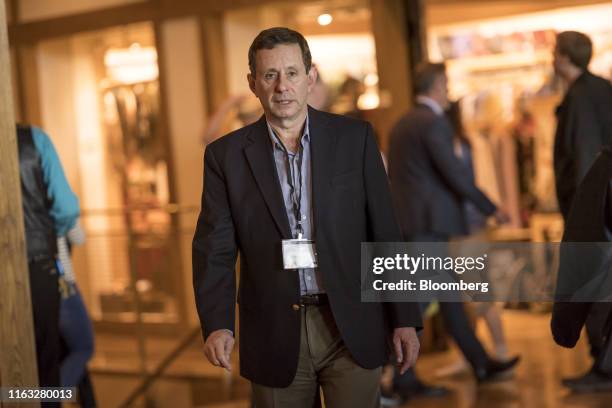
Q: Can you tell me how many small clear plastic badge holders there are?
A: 1